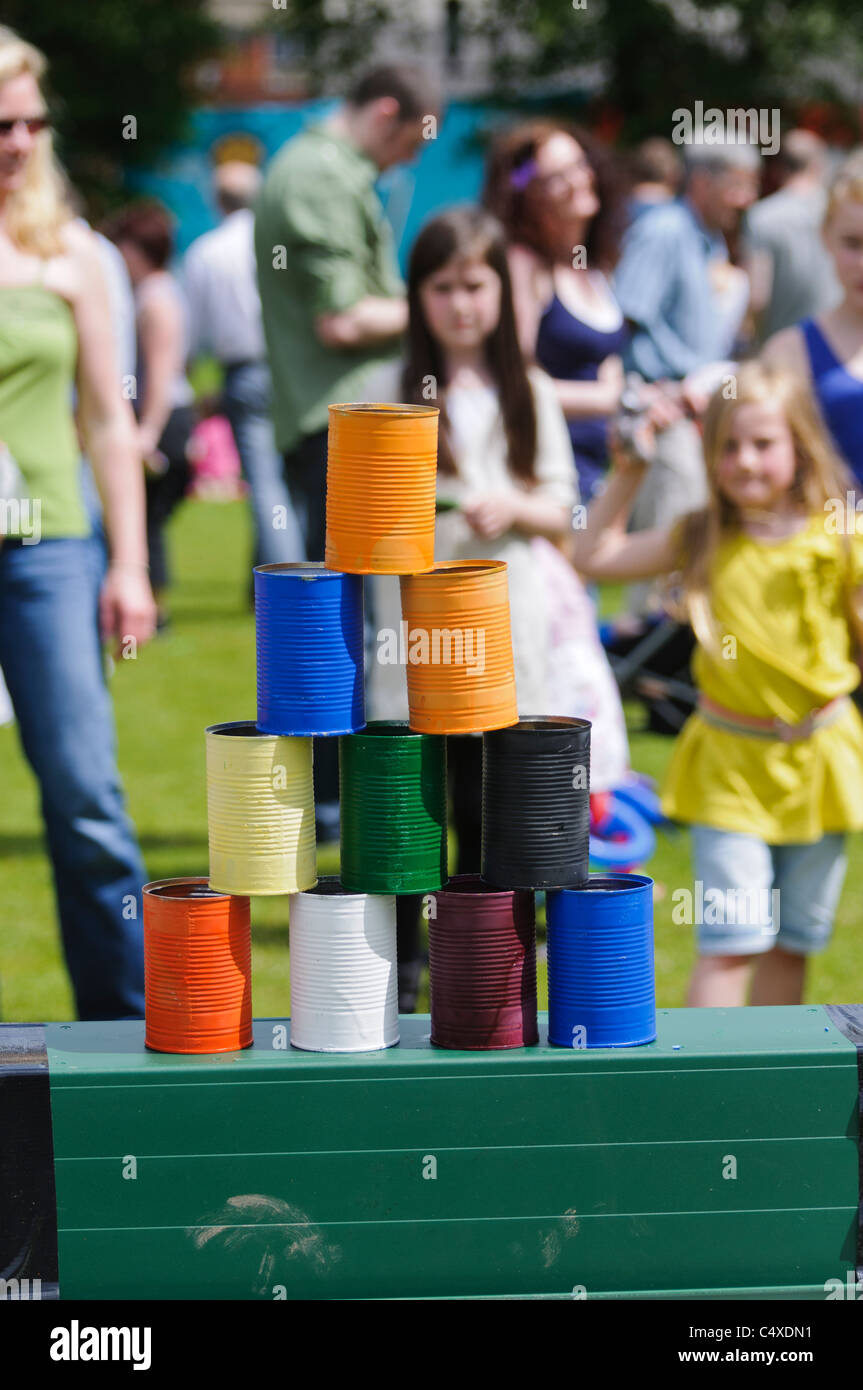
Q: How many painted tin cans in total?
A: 10